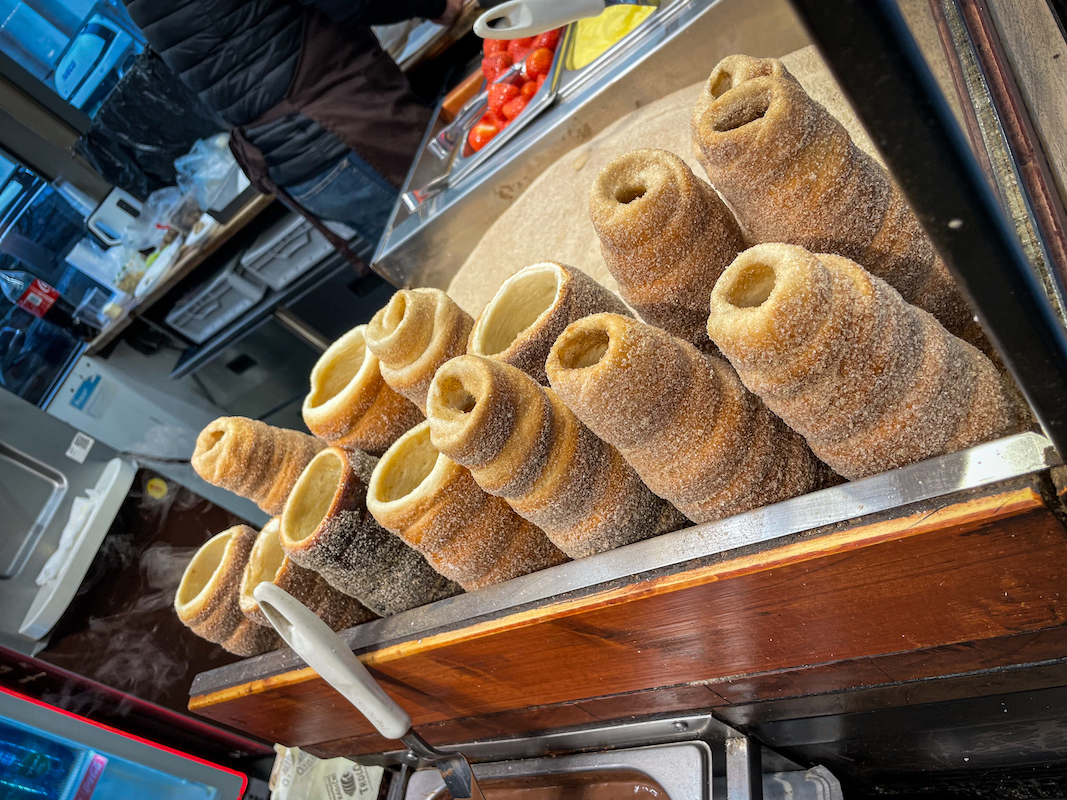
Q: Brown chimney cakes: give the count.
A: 12